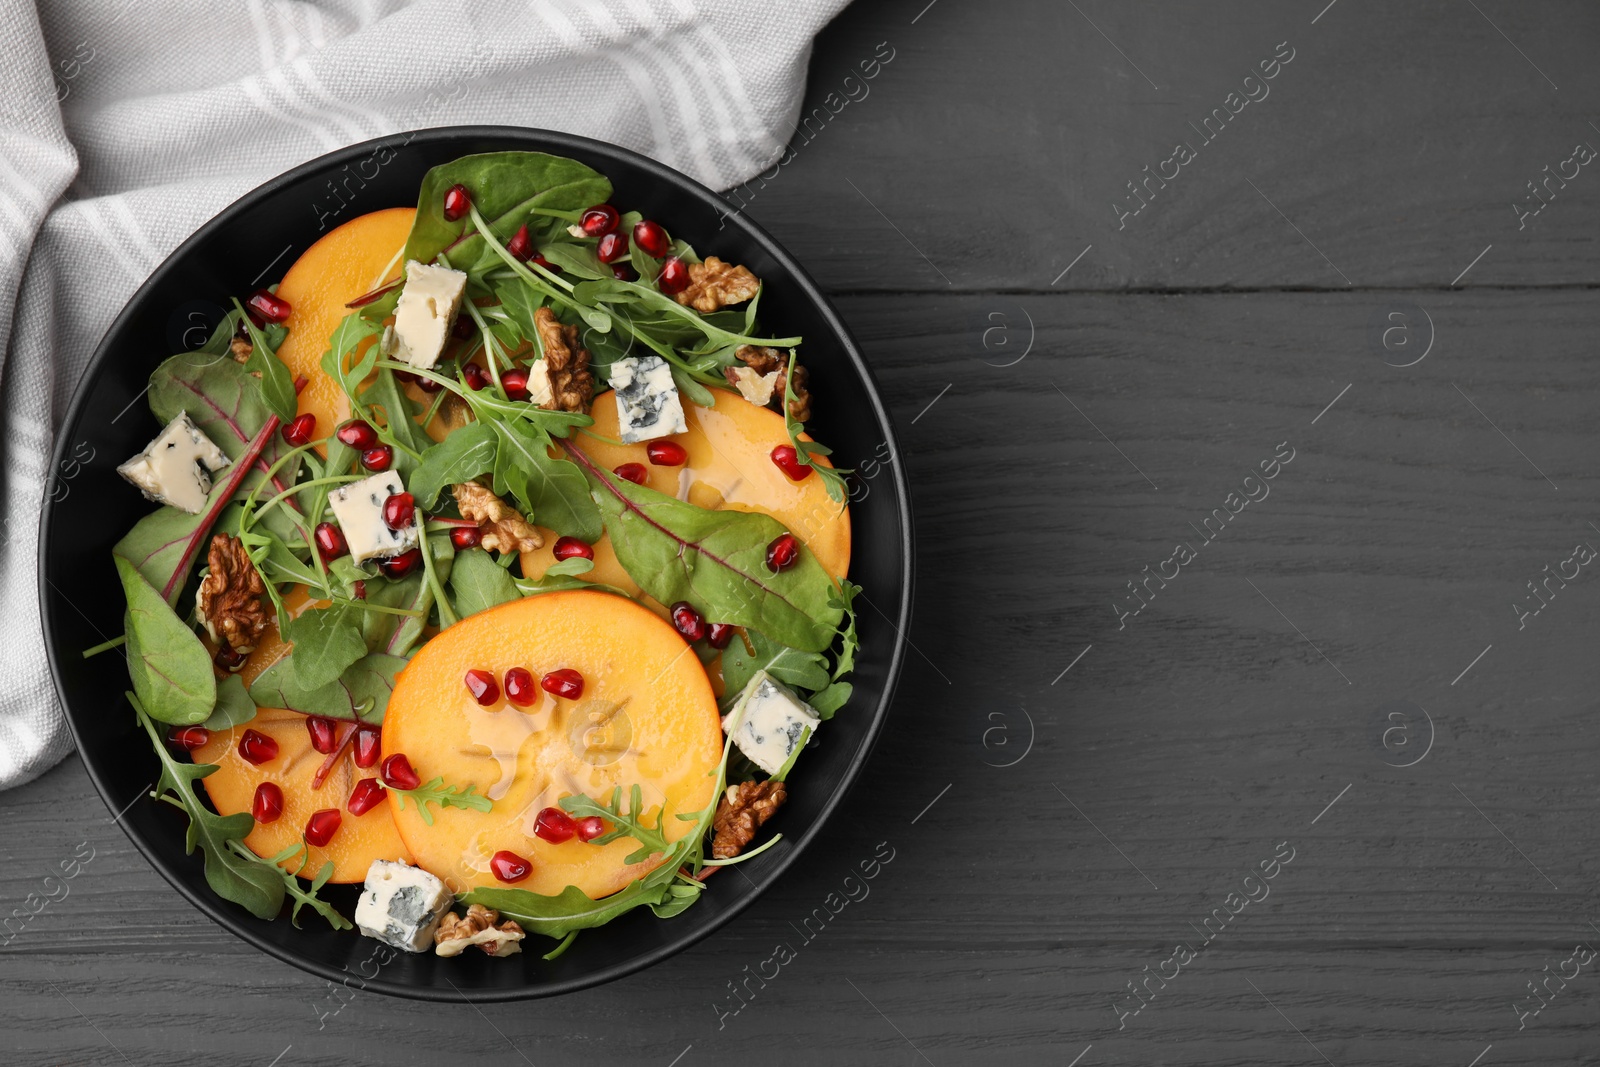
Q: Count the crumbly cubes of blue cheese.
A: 6